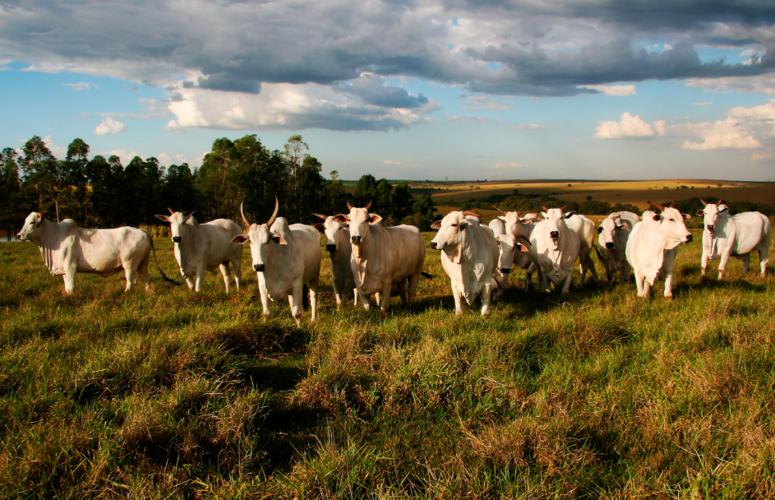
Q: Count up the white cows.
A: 12